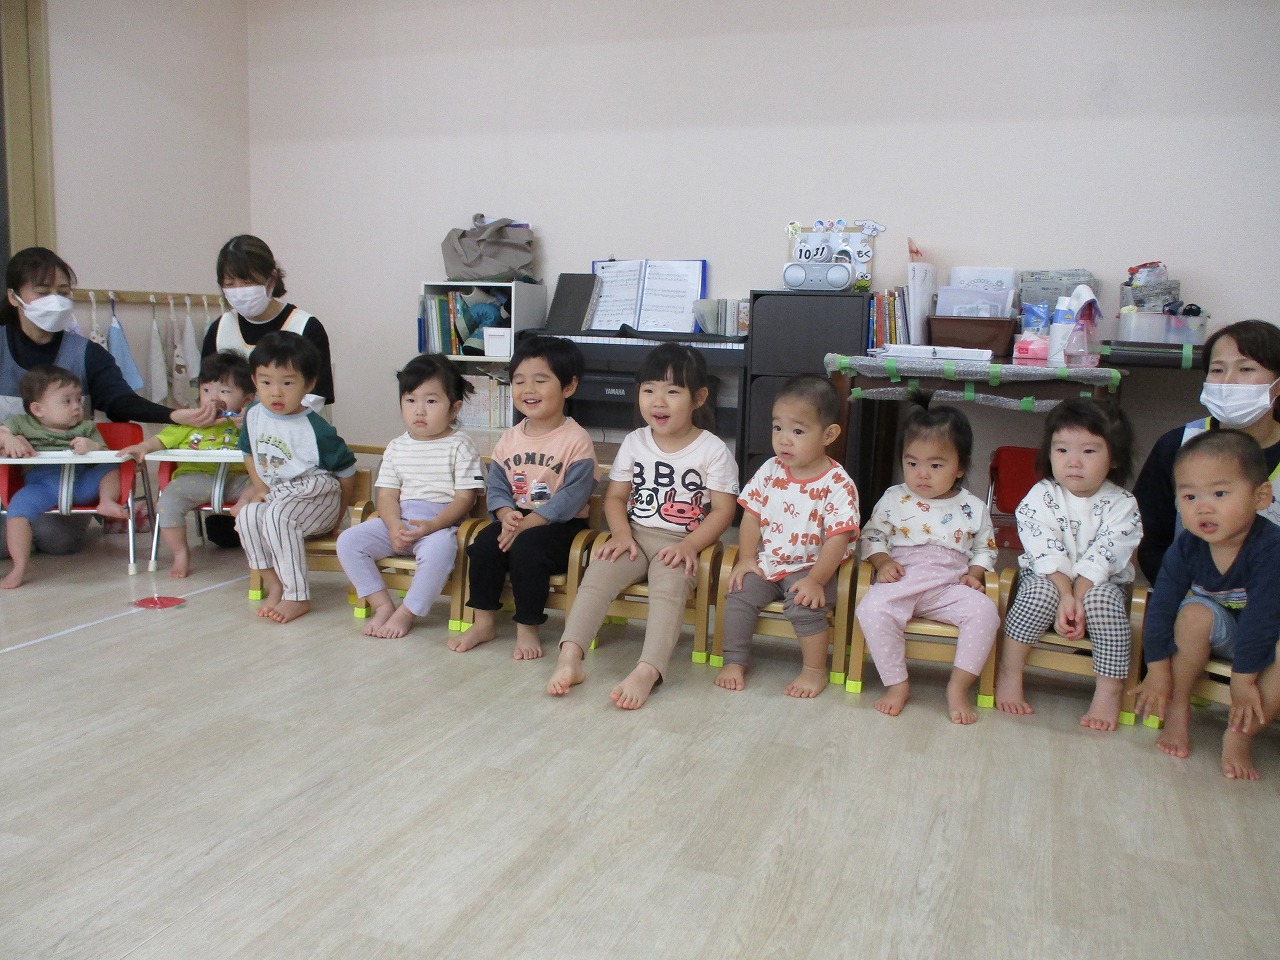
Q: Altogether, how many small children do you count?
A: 10